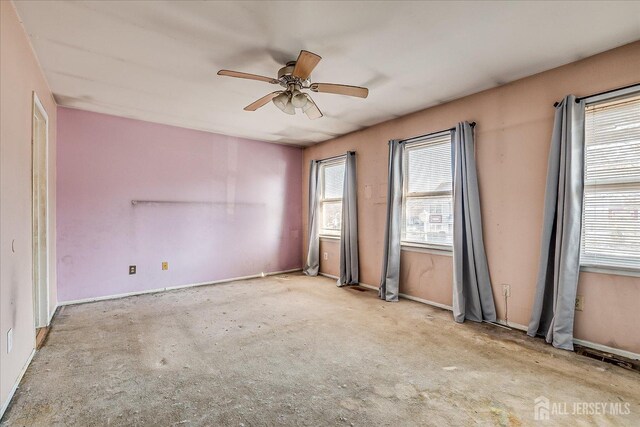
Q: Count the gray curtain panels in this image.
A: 5